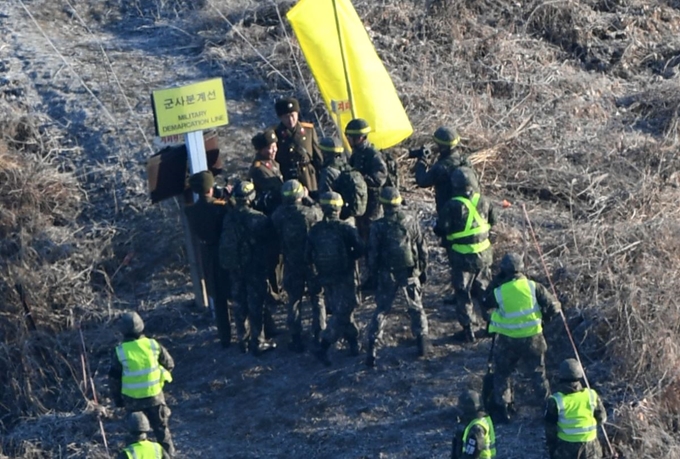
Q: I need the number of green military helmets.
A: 13